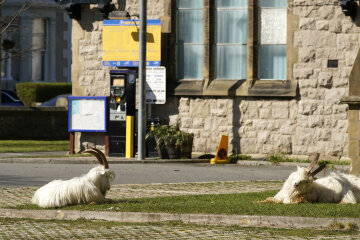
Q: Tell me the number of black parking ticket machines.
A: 1